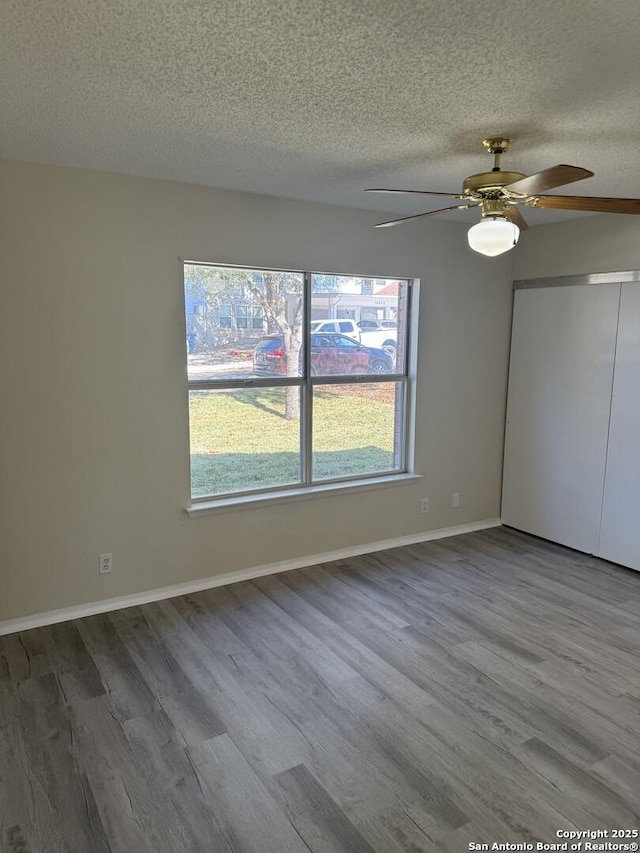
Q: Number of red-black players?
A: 0